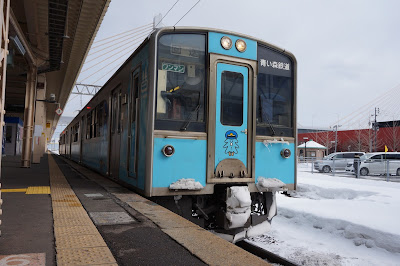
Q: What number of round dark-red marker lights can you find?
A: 2